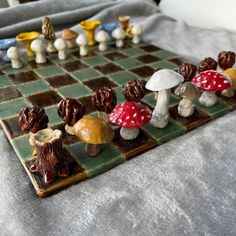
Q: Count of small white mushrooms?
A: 7